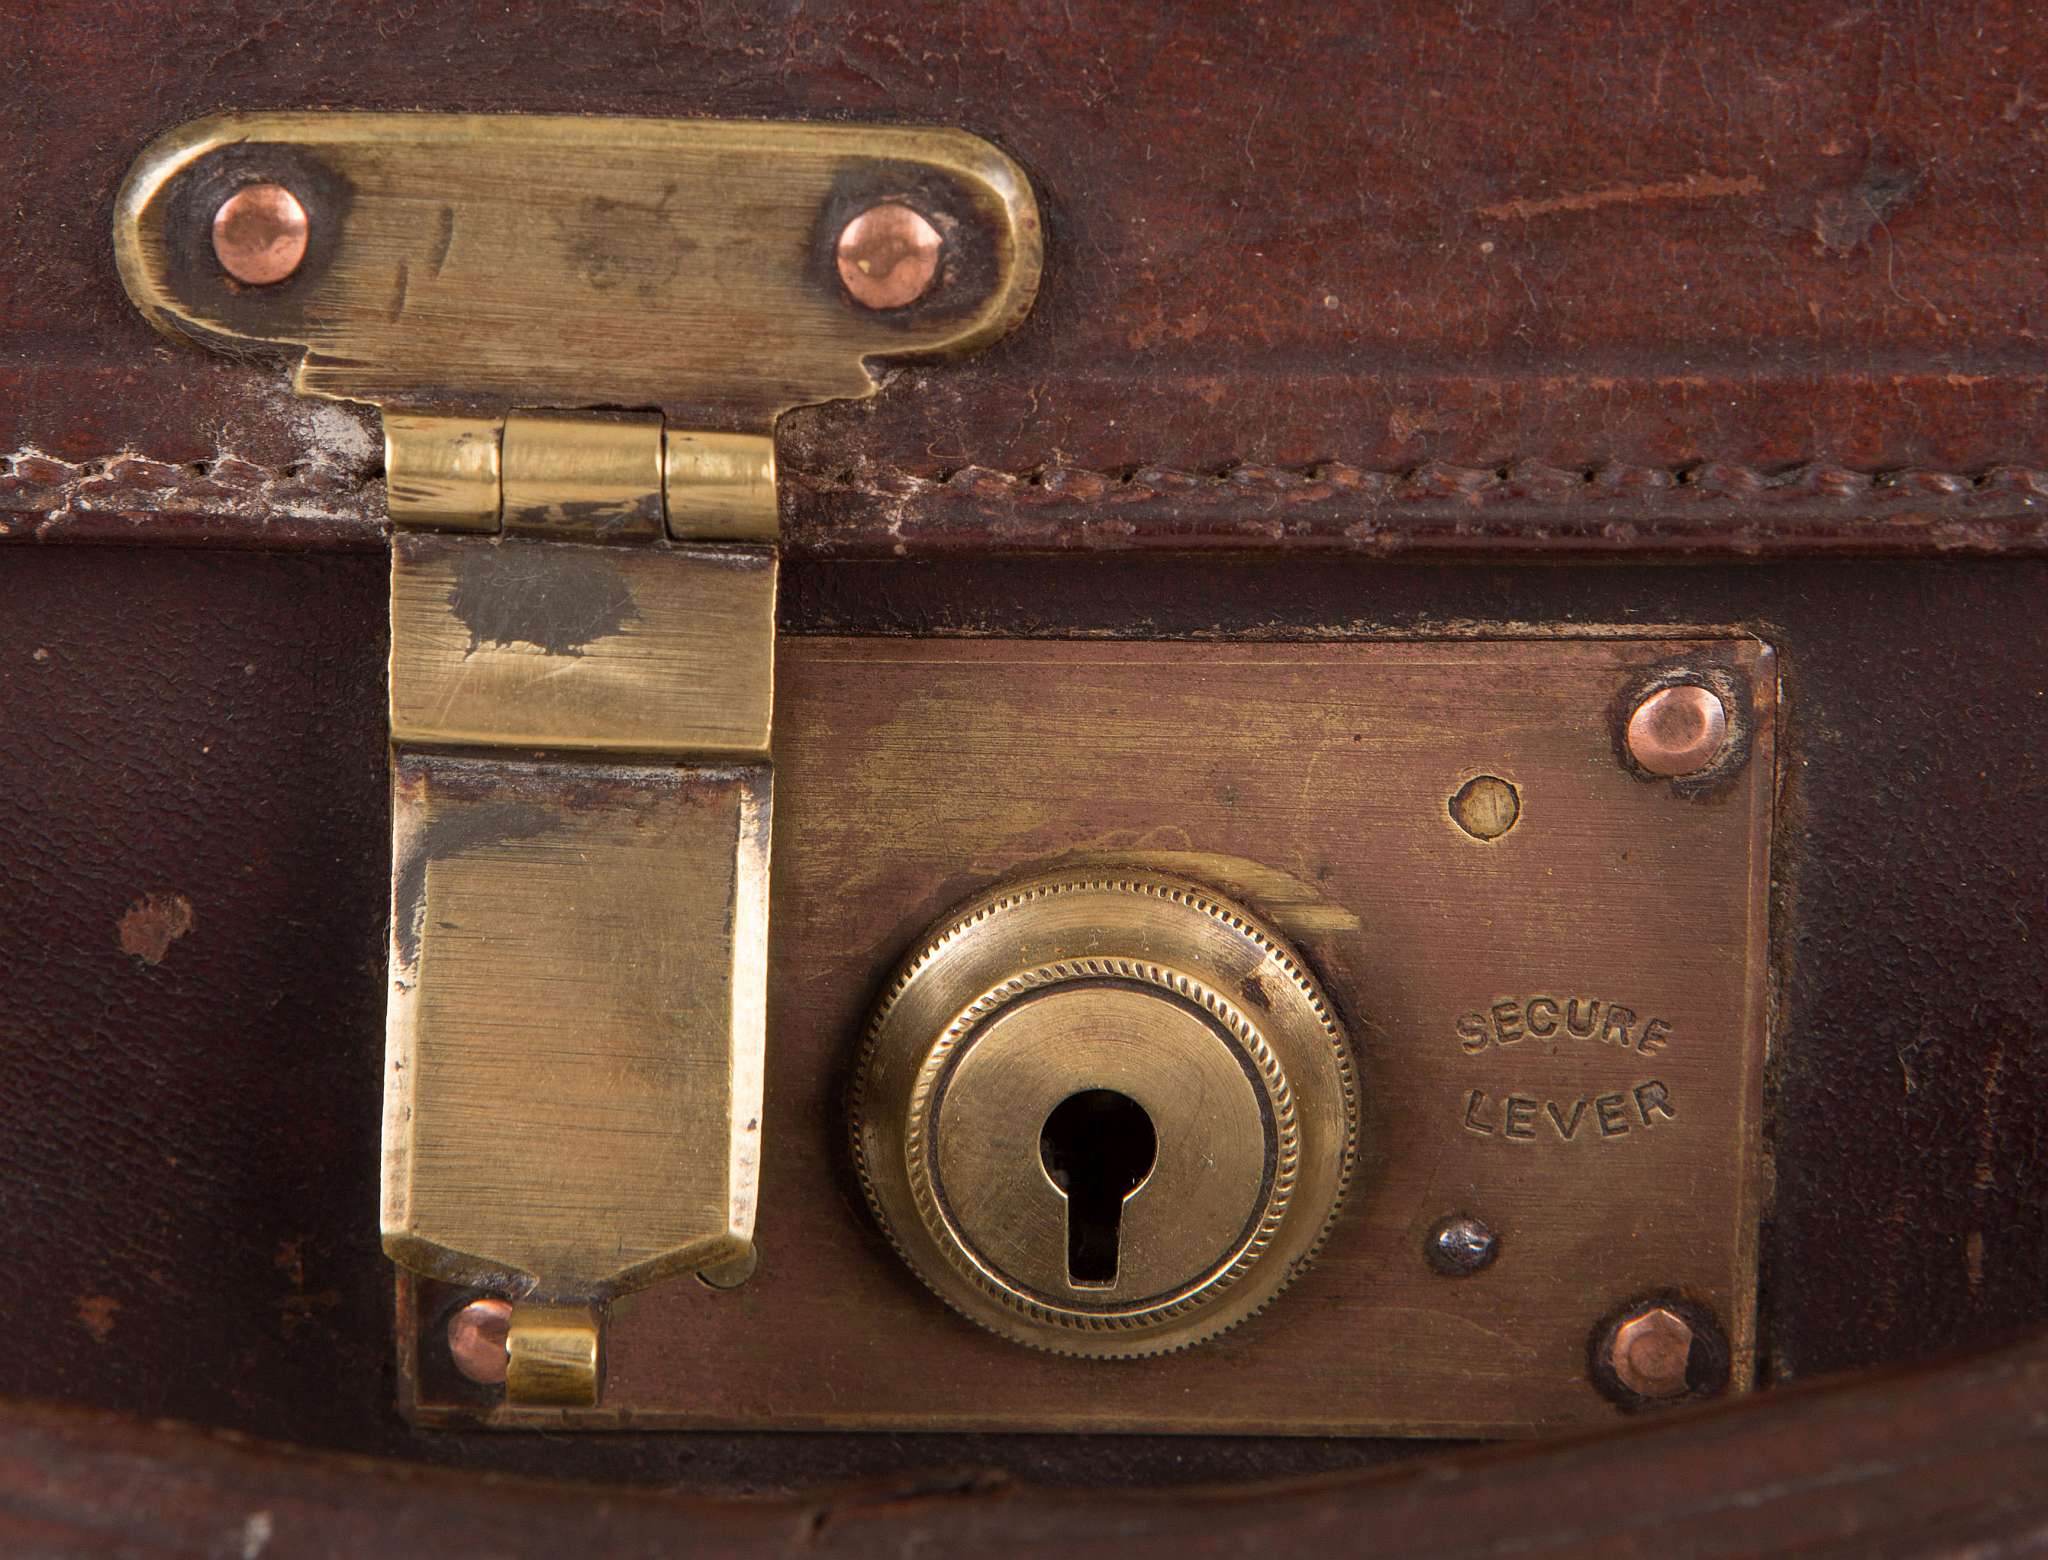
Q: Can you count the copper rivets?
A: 5